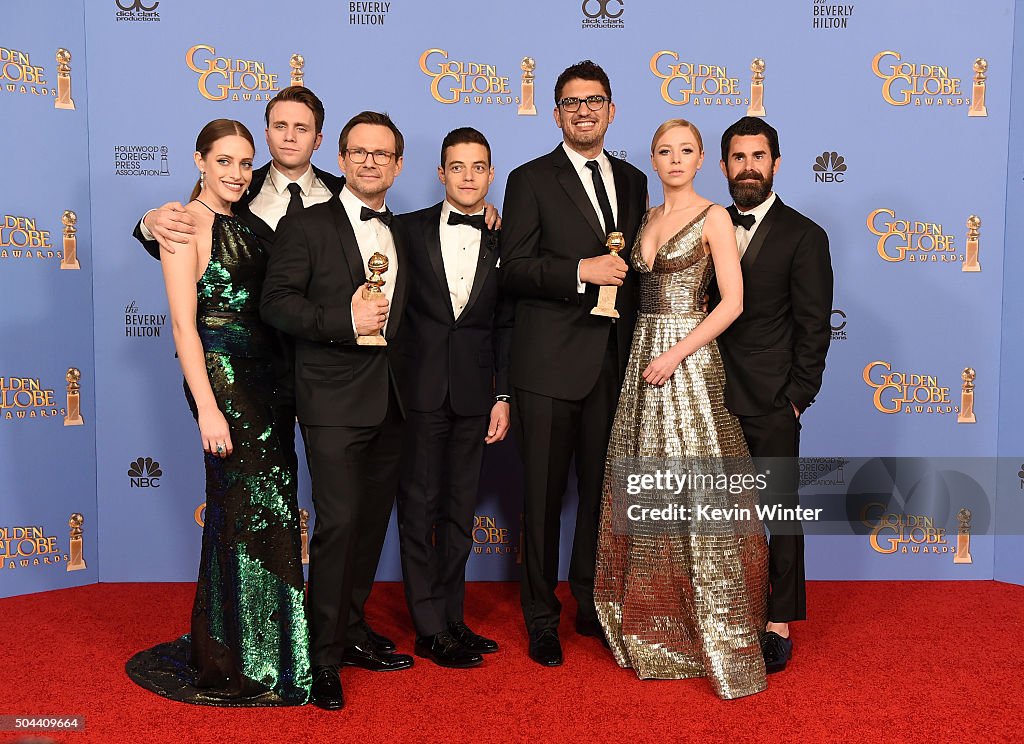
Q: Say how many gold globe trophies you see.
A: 2